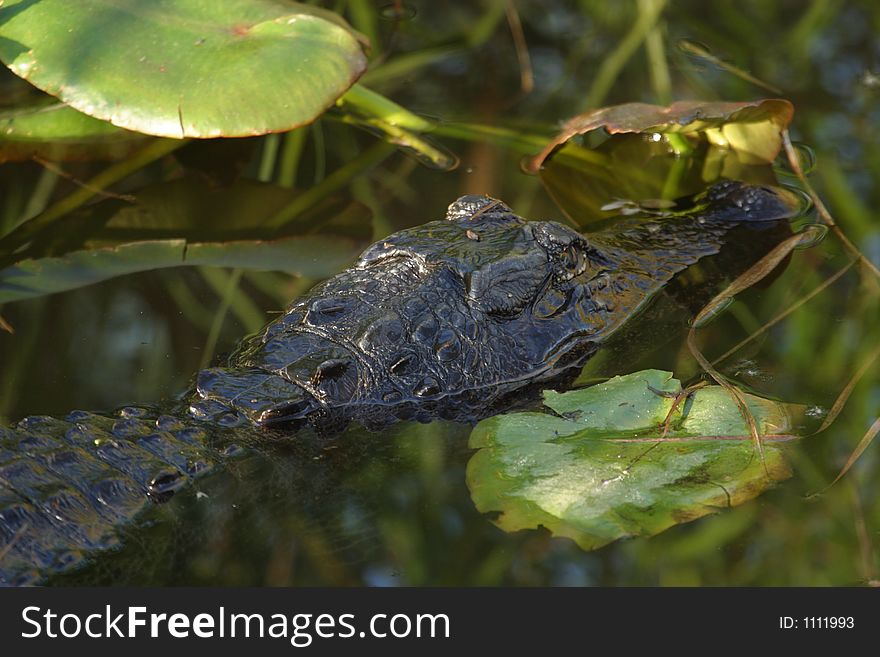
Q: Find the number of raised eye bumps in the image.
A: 2